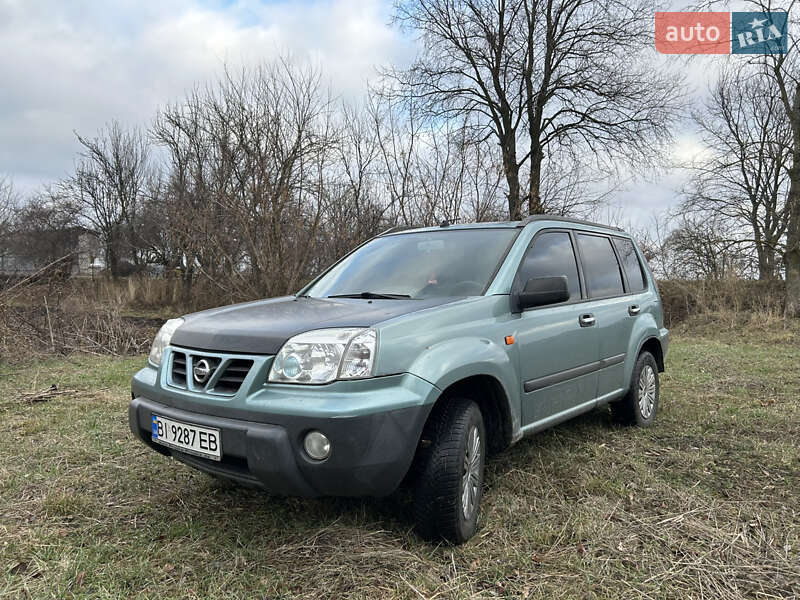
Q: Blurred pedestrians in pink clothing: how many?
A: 0